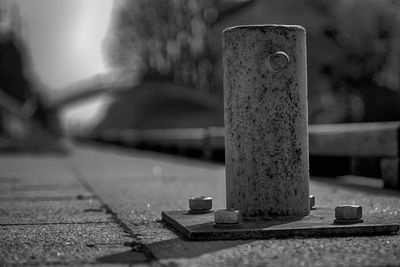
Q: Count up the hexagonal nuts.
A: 4